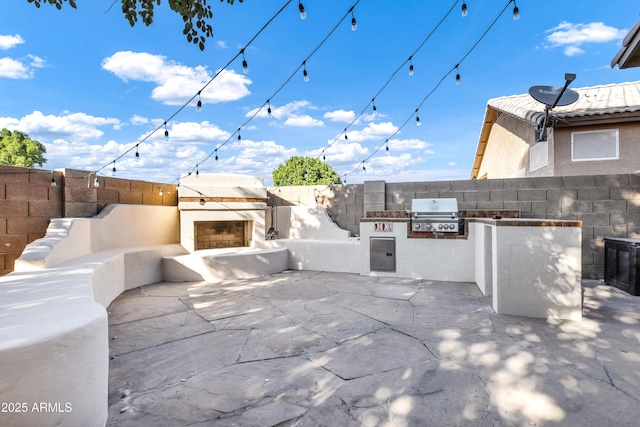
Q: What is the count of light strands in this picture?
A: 4